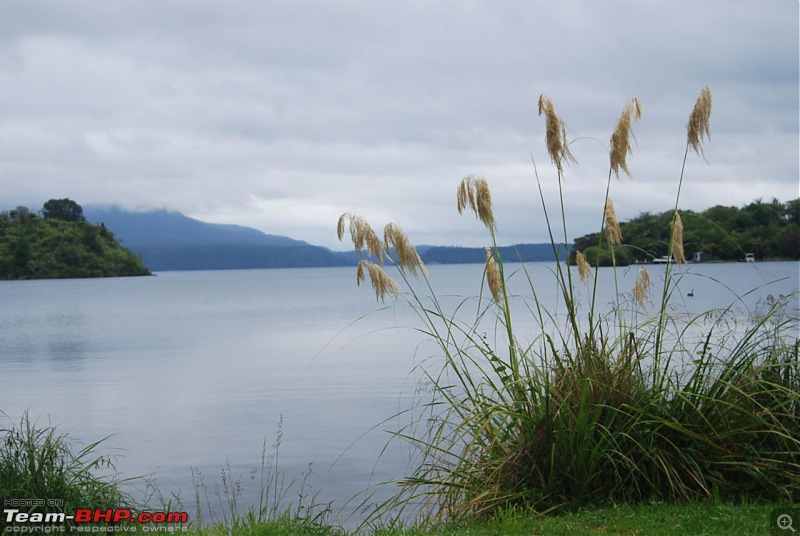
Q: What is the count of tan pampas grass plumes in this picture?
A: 12